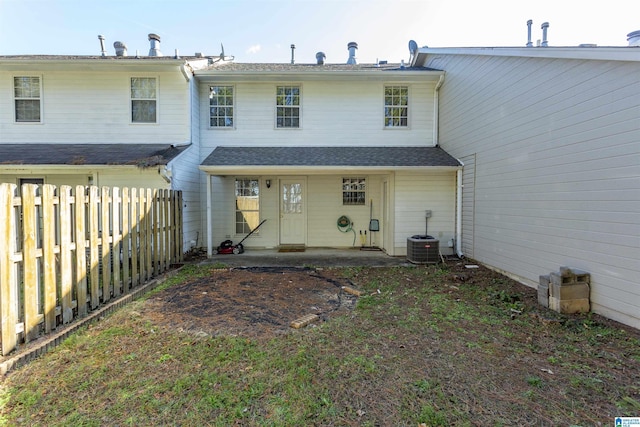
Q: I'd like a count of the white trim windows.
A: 7